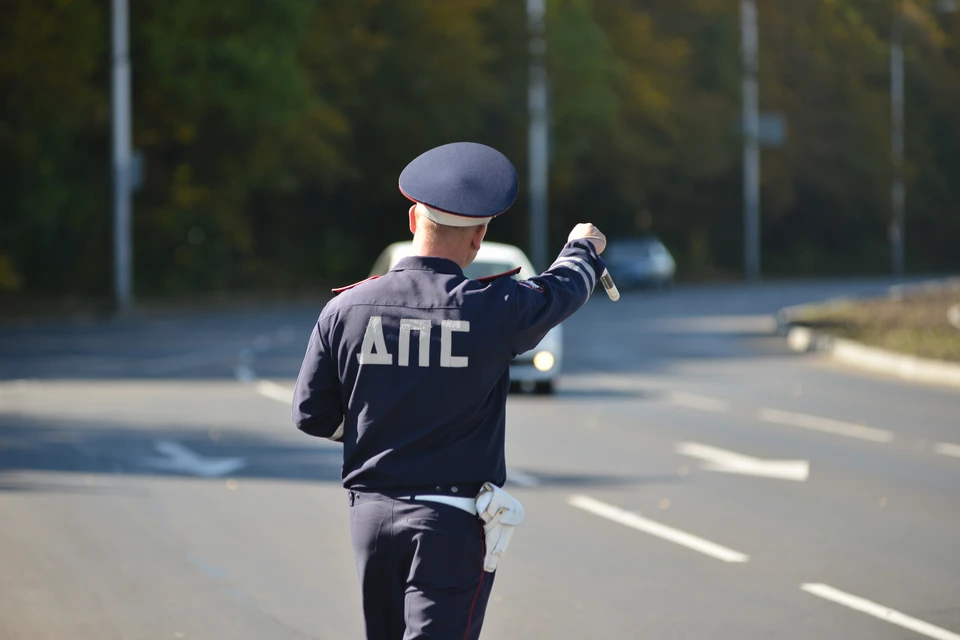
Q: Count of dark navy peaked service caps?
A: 1